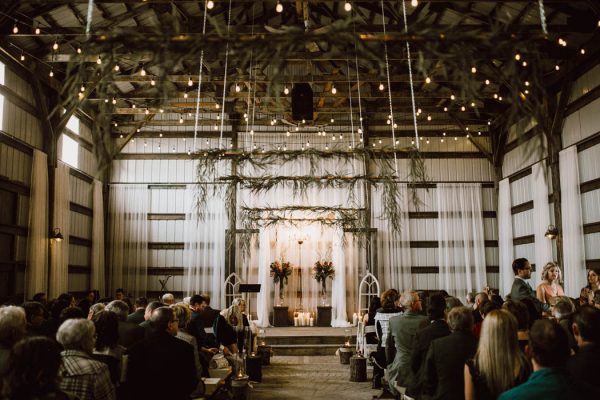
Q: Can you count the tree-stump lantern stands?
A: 5